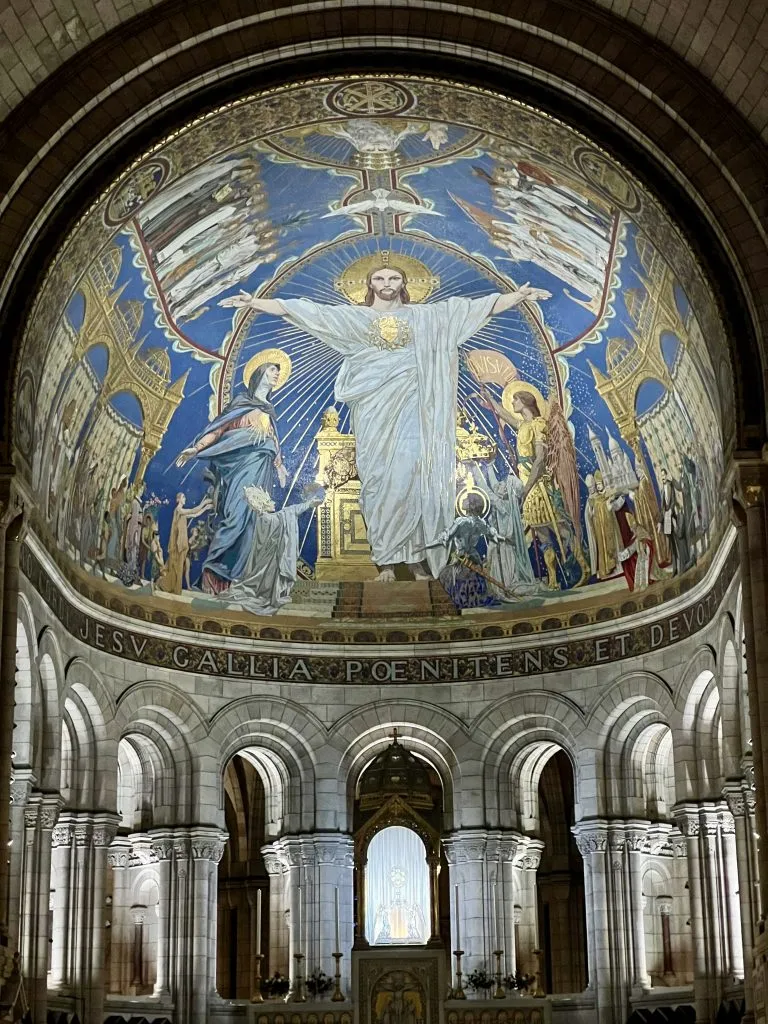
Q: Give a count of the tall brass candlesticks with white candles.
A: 6